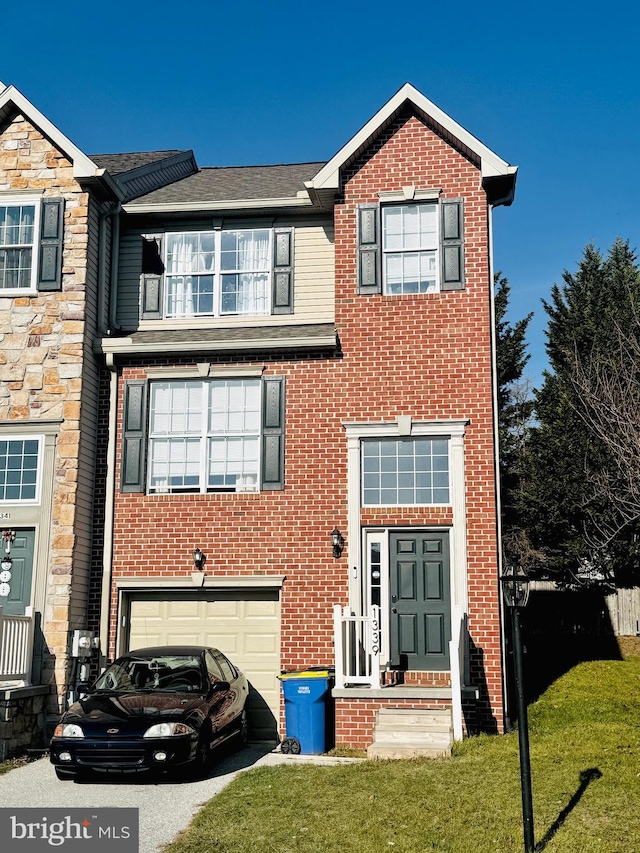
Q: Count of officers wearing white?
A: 0